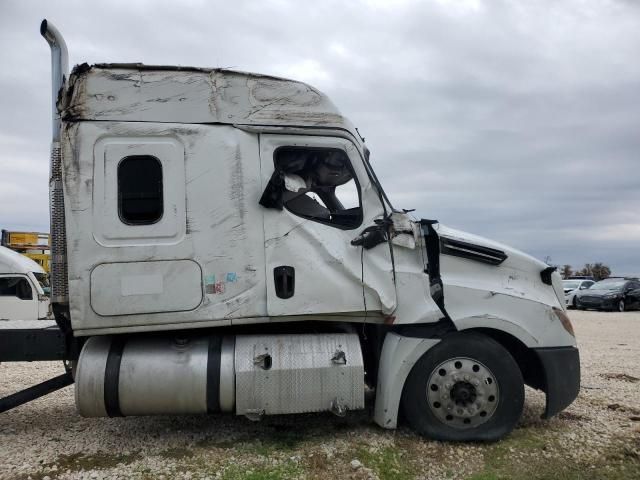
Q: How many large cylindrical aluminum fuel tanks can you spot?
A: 1